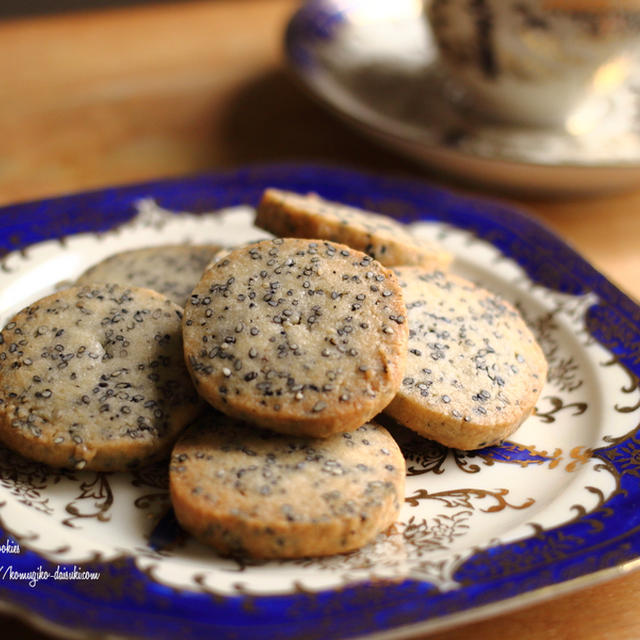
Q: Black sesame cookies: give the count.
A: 6